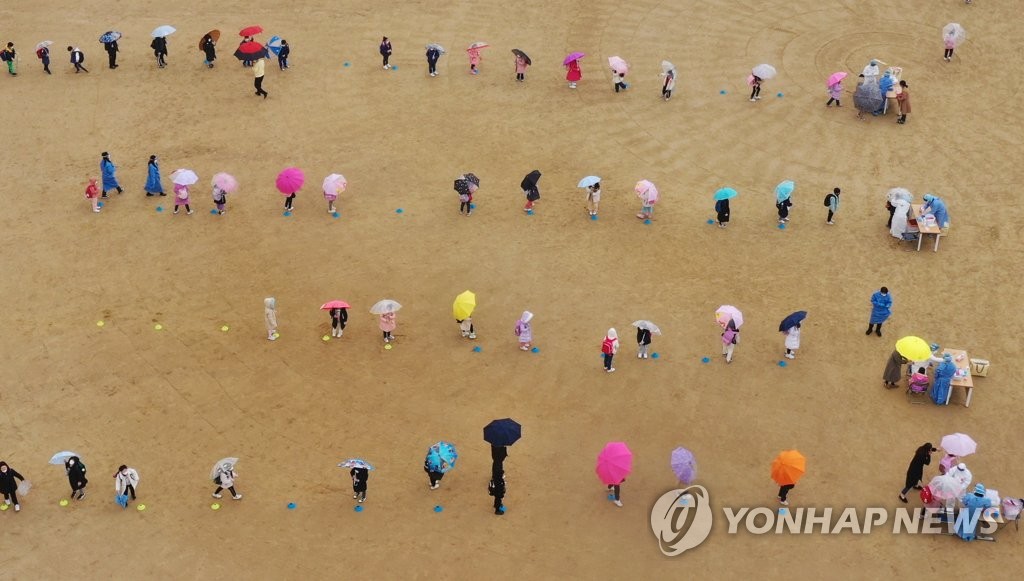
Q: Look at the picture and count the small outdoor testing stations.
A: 4